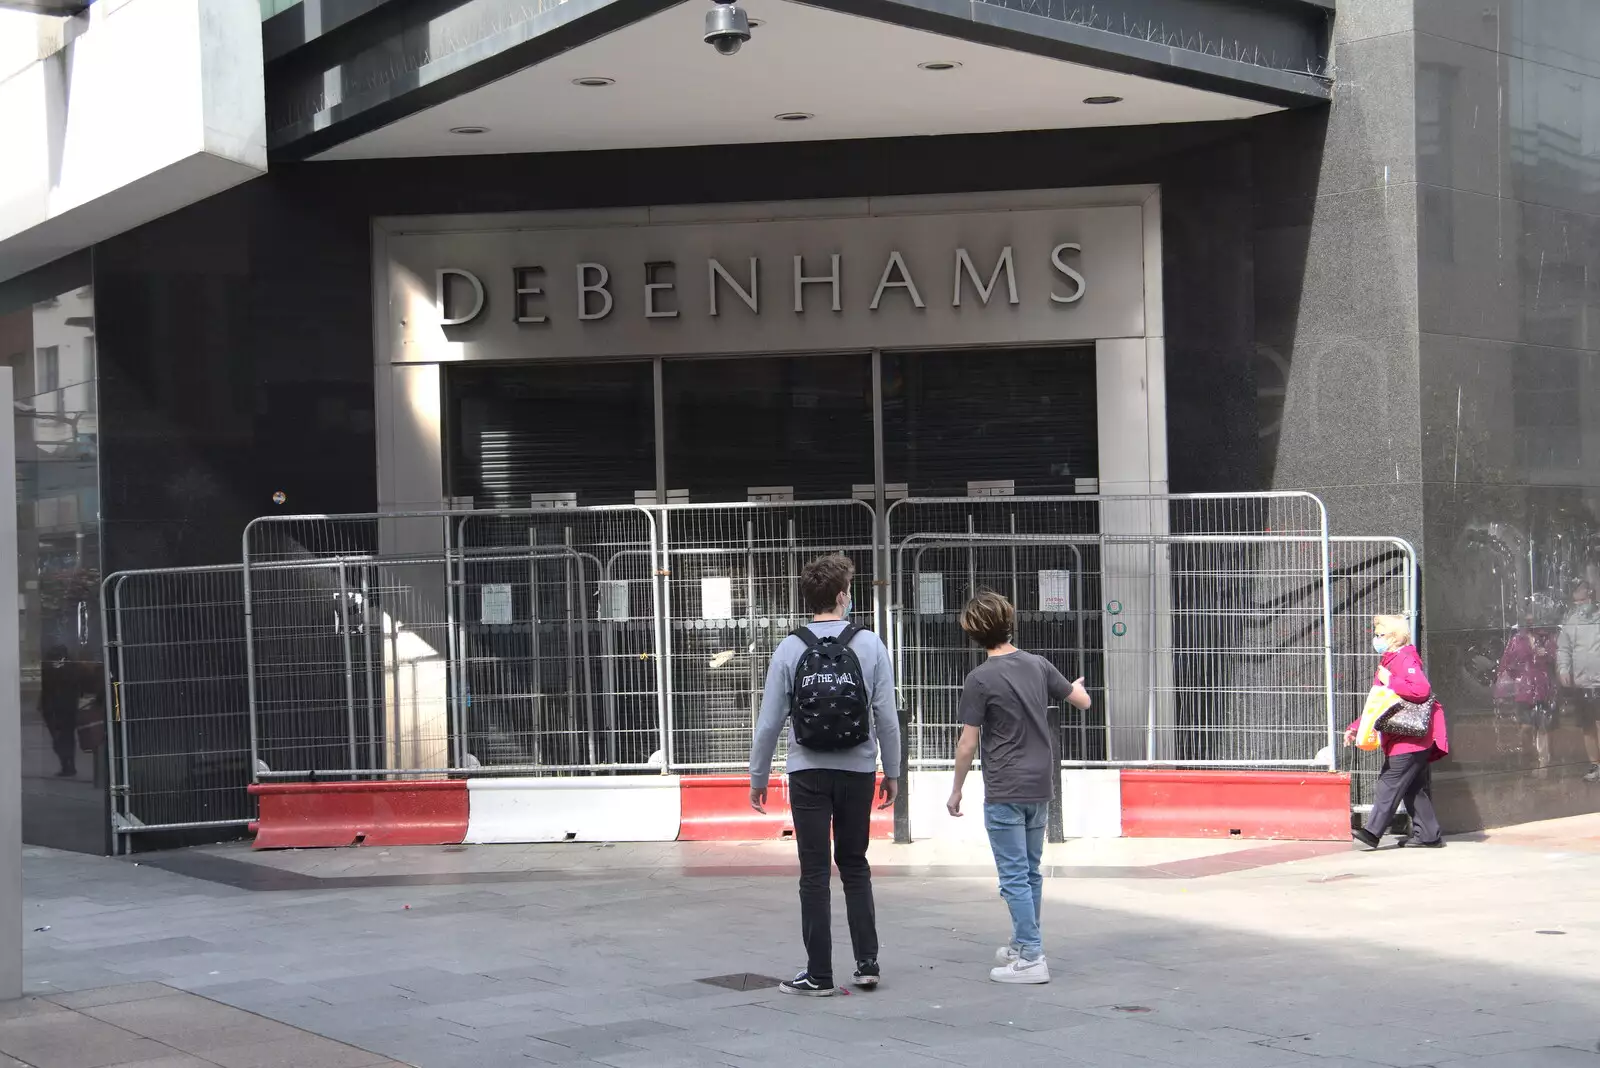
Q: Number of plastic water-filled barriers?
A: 5